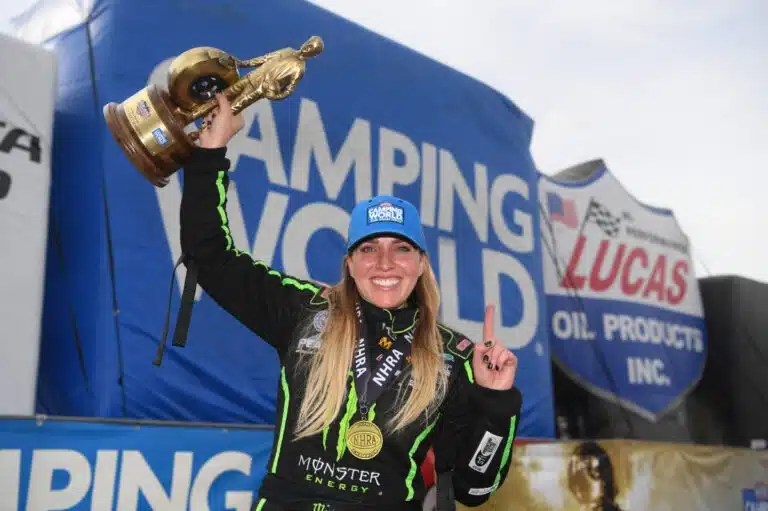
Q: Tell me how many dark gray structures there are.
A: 1